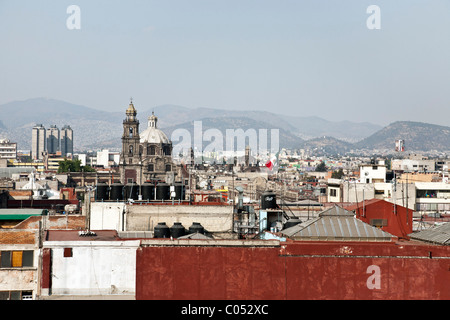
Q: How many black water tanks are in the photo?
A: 11